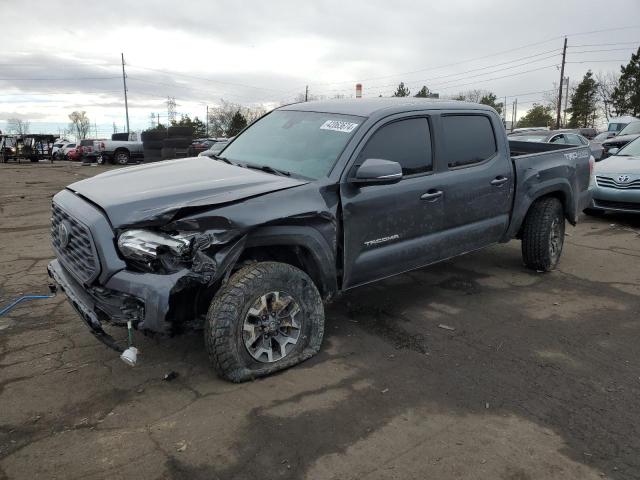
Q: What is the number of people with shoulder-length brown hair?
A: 0